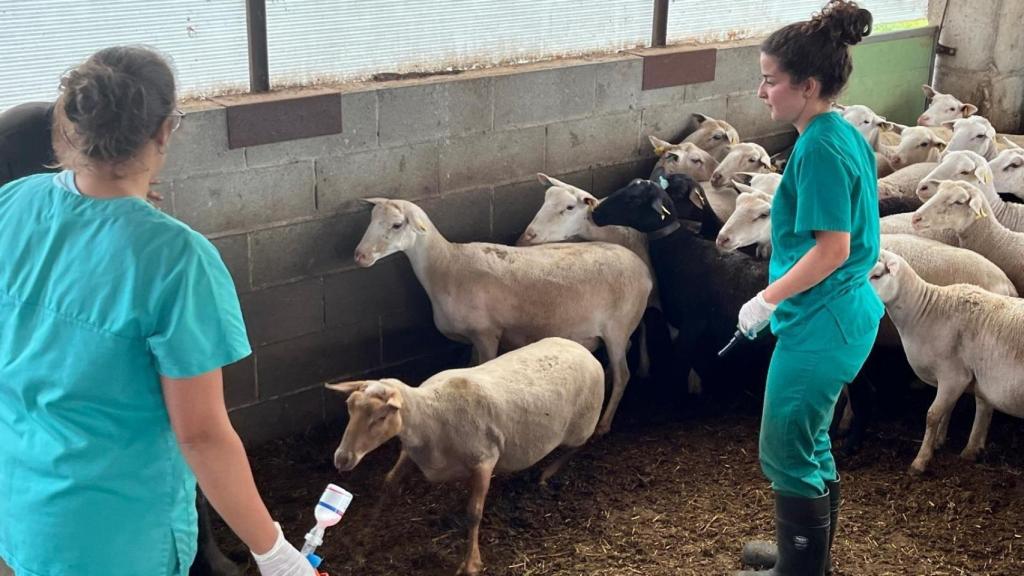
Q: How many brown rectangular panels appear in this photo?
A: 2